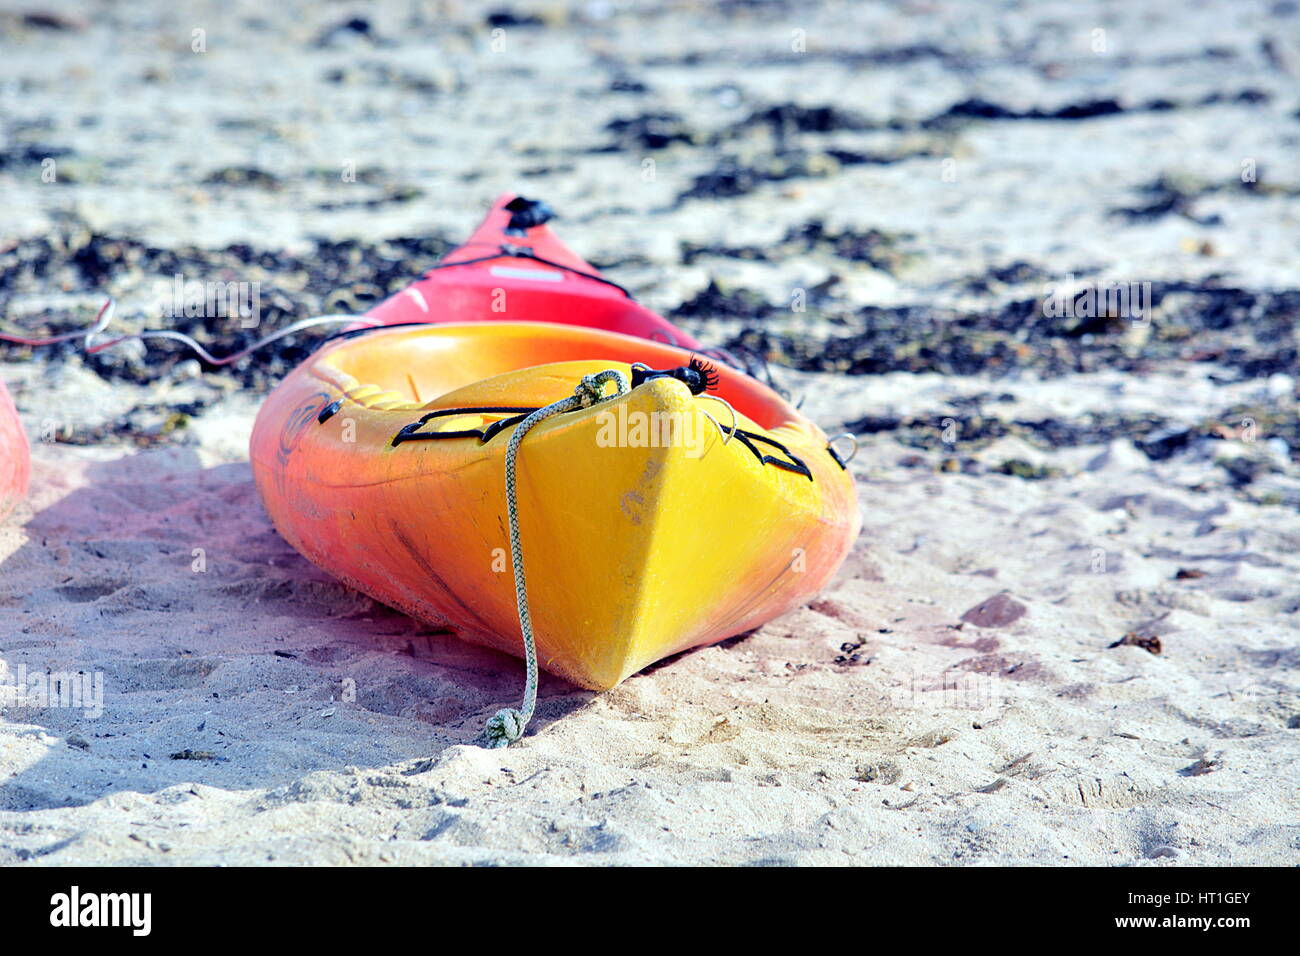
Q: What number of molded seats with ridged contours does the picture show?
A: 1